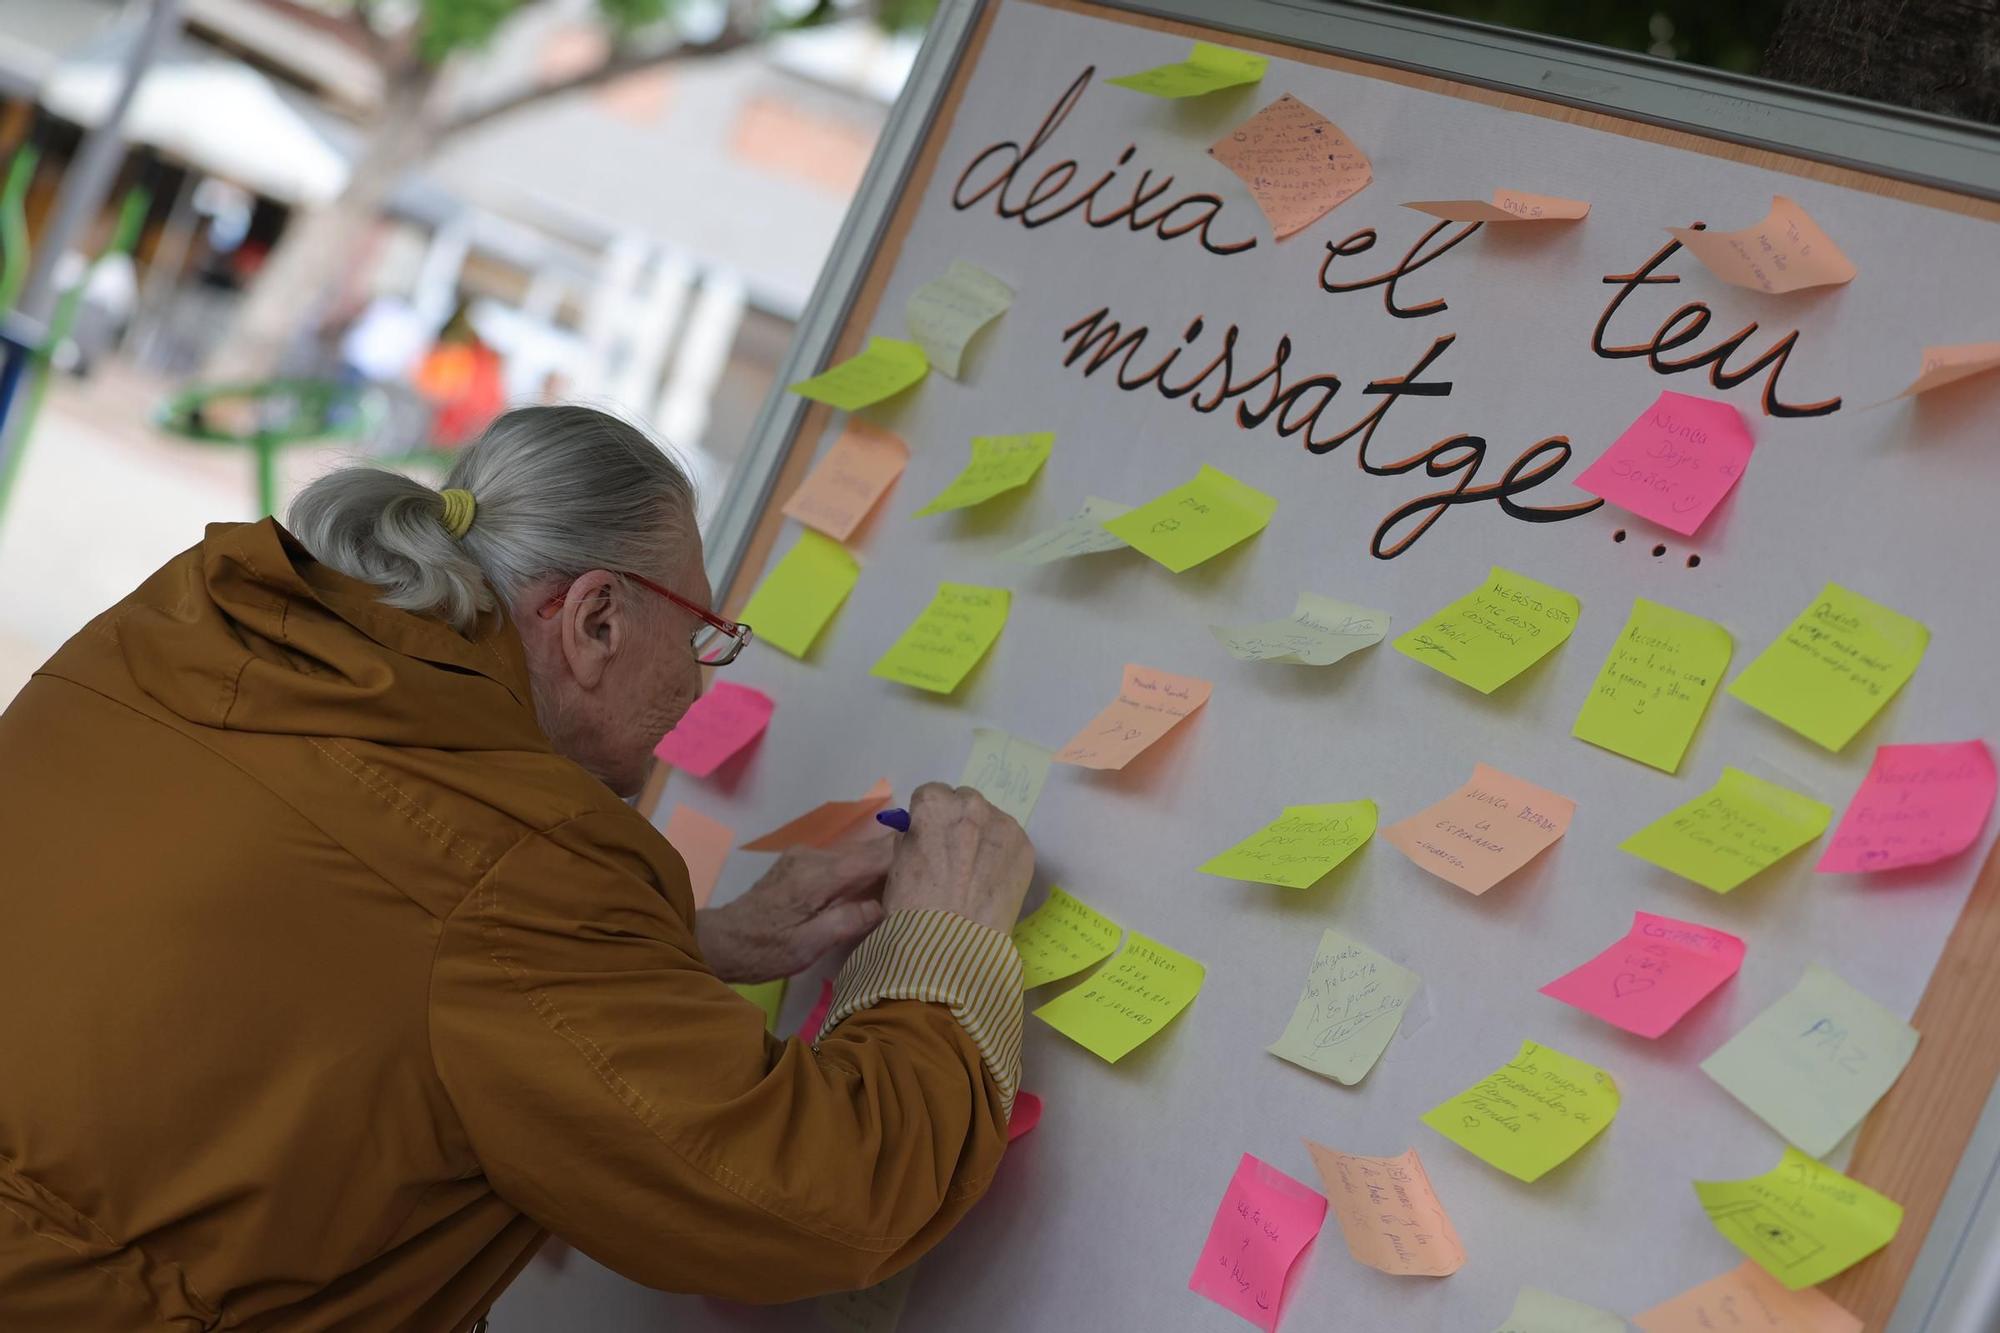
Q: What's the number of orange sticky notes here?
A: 11